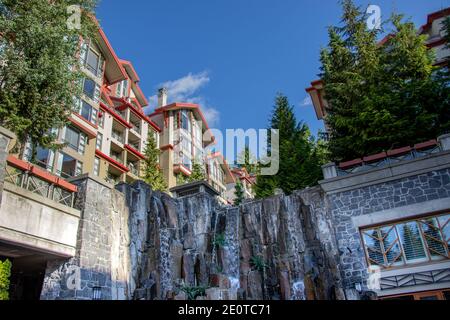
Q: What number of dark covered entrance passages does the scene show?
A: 1